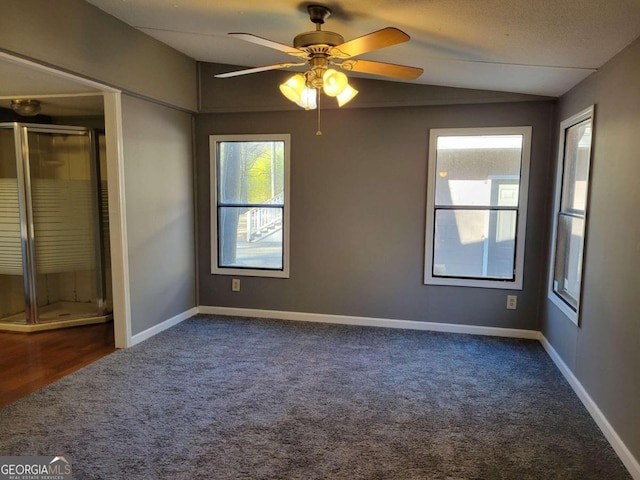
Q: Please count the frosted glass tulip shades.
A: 4